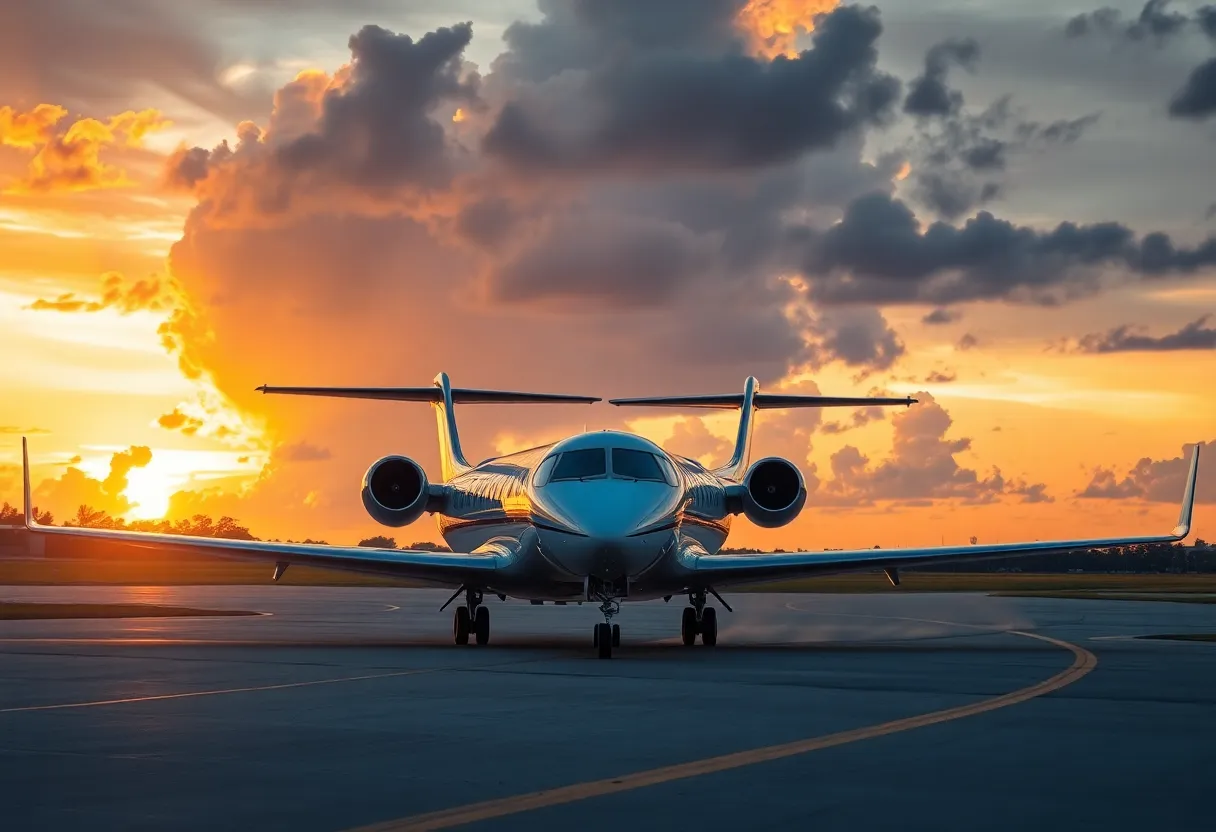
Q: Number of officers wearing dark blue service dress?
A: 0